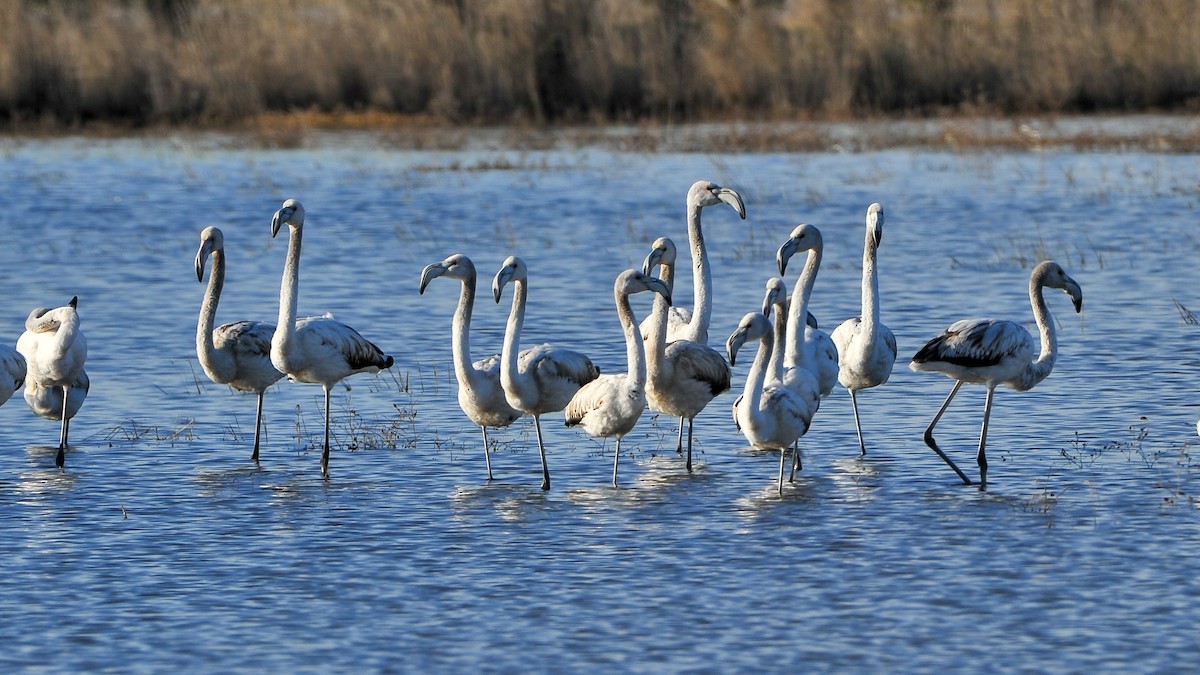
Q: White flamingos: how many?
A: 15